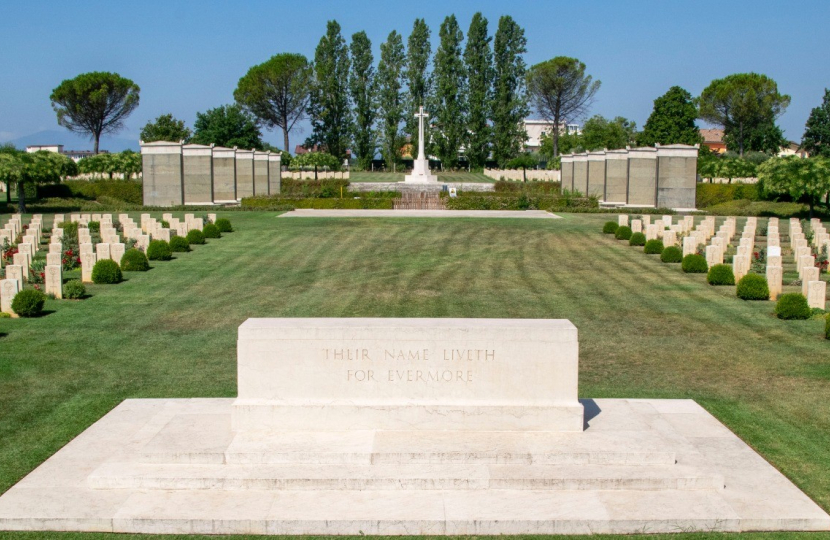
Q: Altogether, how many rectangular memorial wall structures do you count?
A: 12